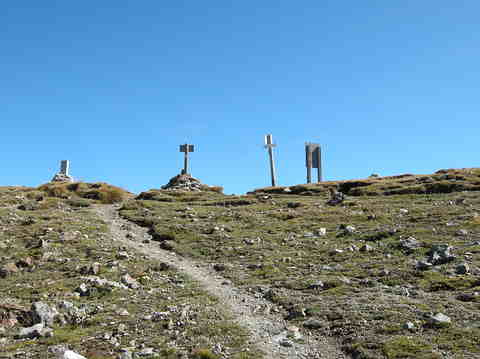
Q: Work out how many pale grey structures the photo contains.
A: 4